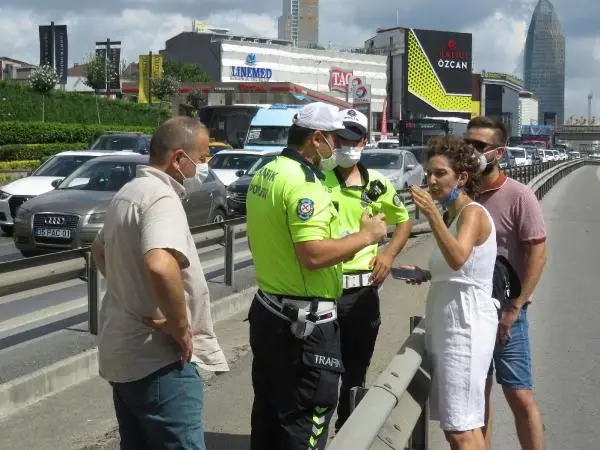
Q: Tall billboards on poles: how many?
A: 3